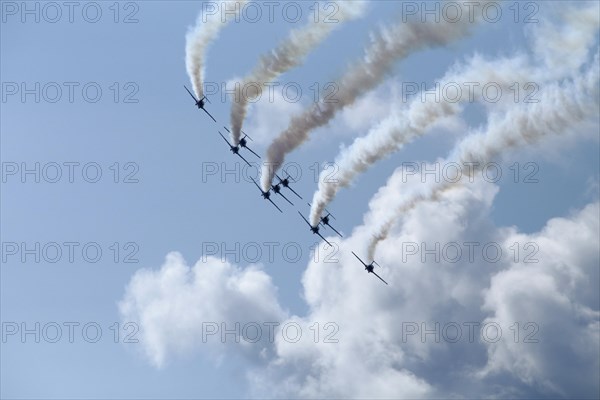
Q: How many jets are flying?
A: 9